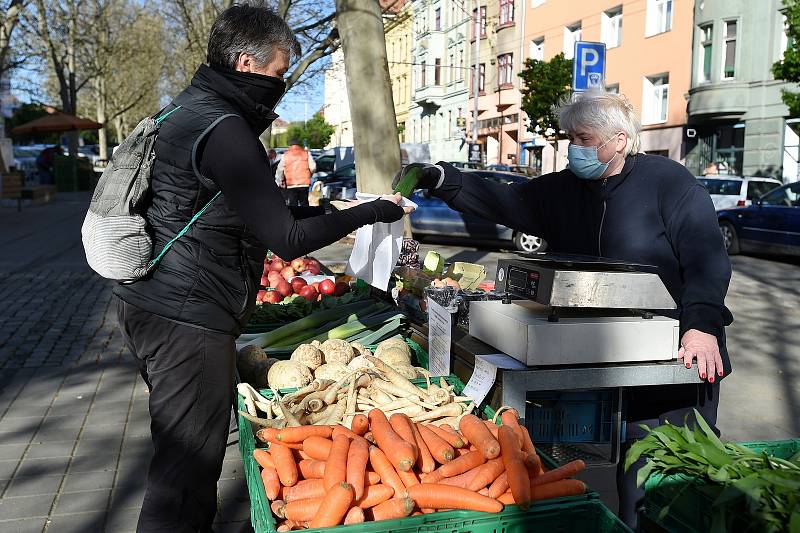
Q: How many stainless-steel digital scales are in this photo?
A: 1